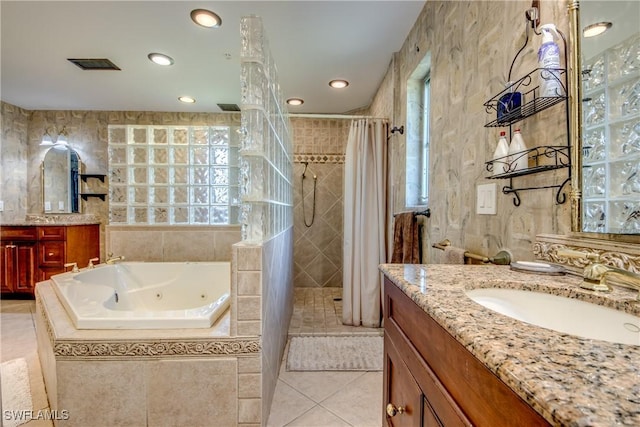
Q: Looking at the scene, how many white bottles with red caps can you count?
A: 2